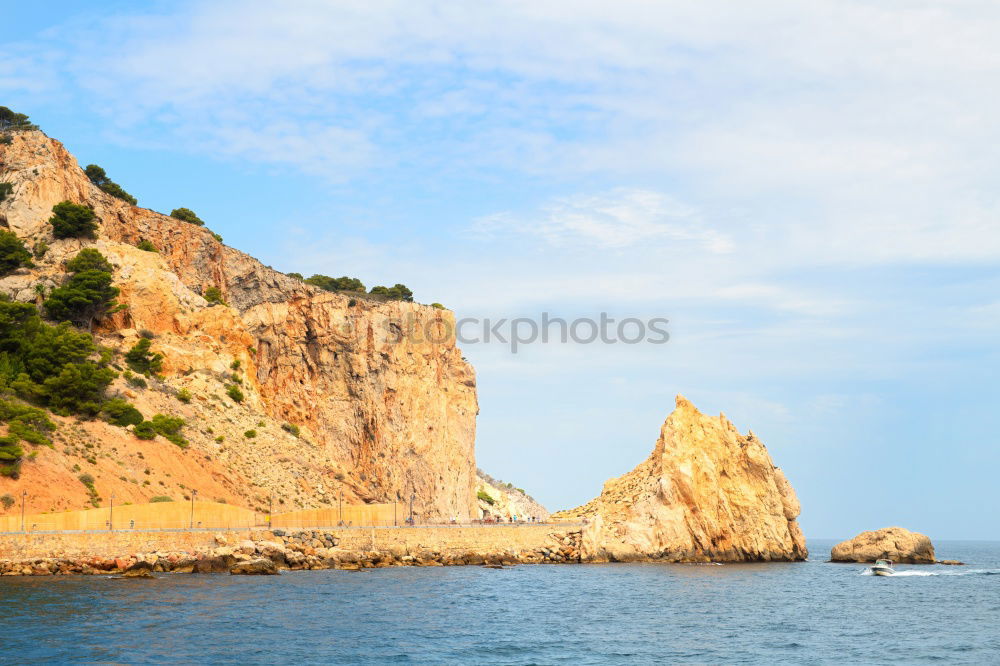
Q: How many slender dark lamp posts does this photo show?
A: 7